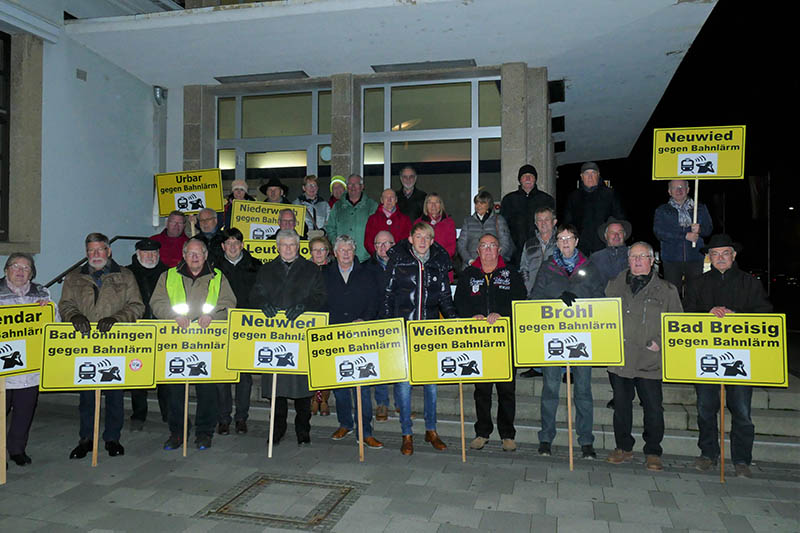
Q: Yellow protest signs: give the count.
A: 12